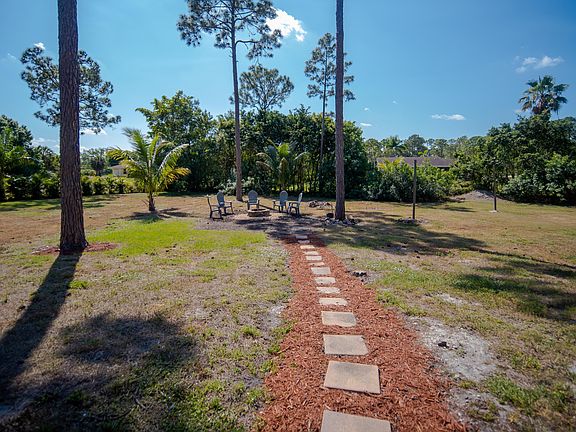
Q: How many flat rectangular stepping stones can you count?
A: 14